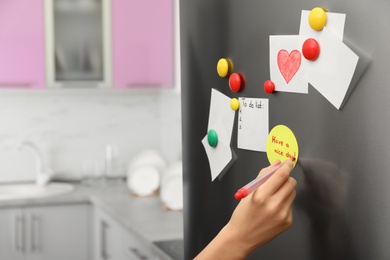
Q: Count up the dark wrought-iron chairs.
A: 0